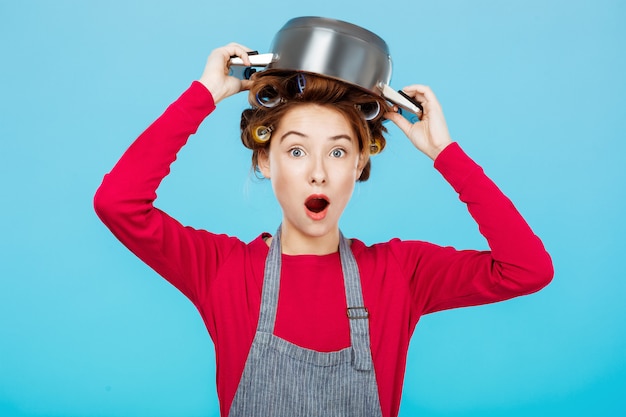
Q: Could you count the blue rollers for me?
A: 3